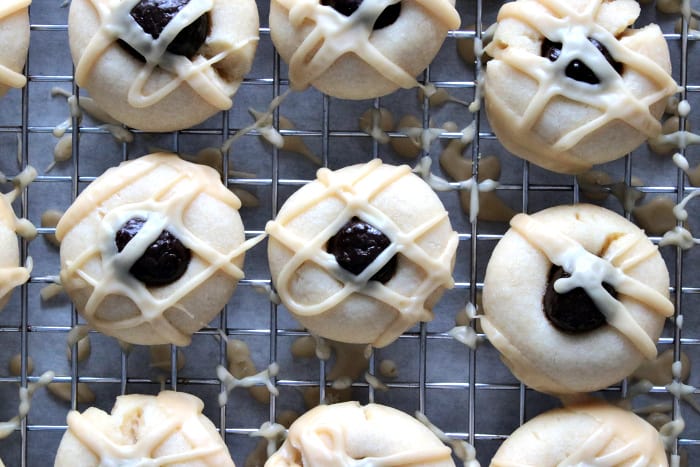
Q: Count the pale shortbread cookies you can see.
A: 11